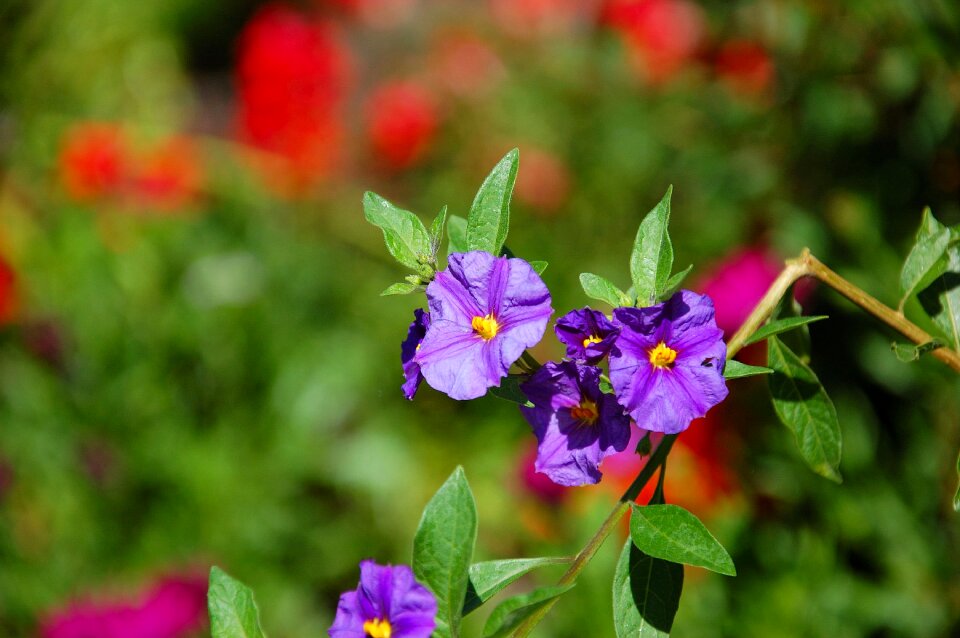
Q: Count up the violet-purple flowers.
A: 6